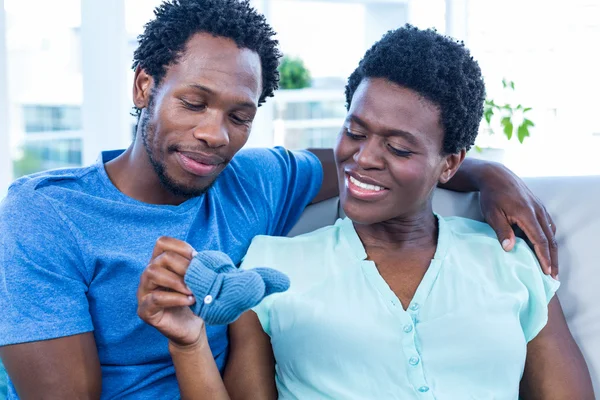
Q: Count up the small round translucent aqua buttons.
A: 4